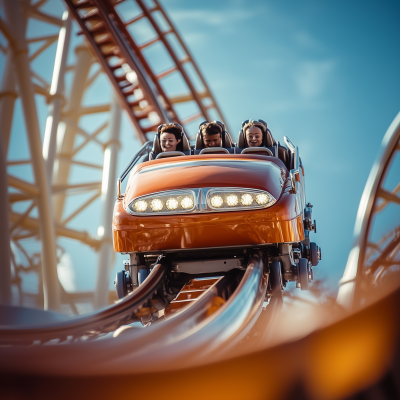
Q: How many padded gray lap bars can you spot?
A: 3